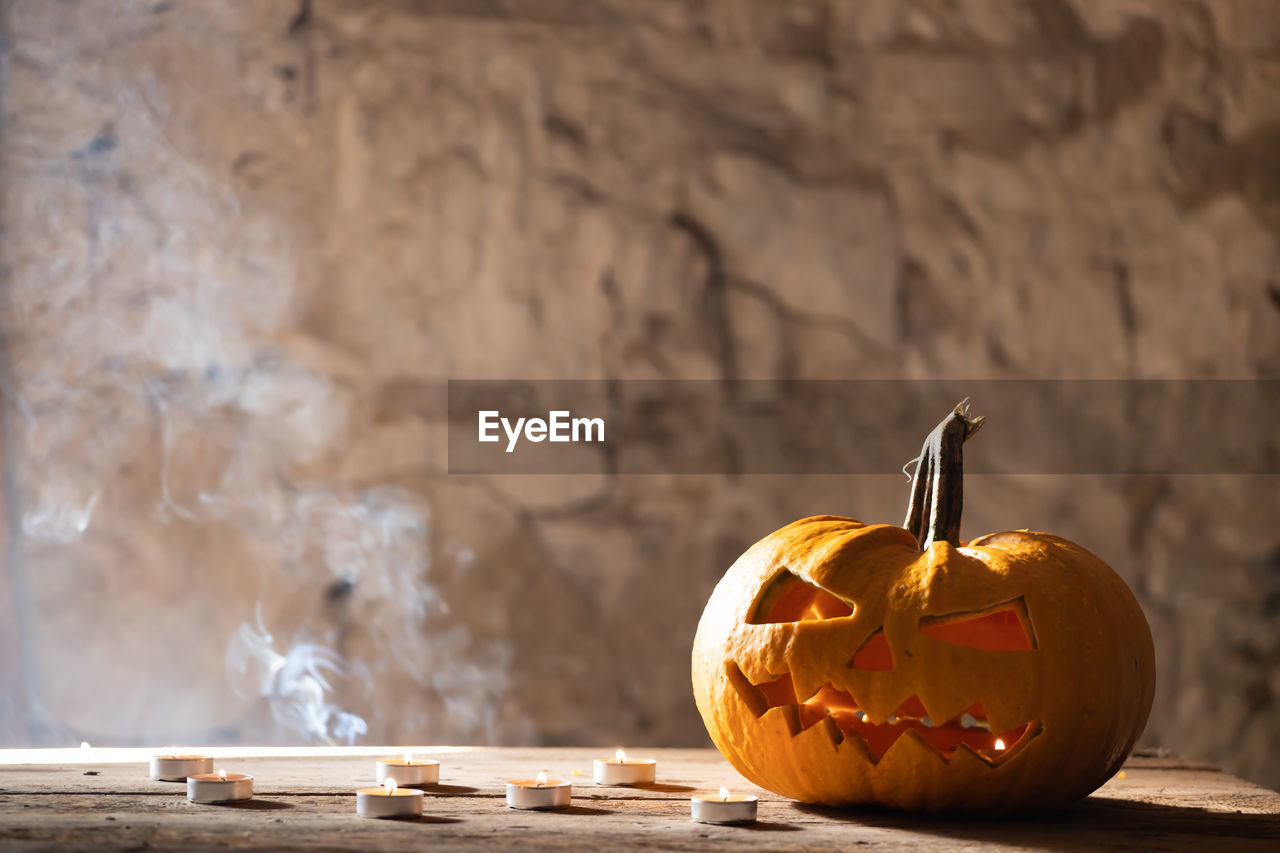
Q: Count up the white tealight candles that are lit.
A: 7